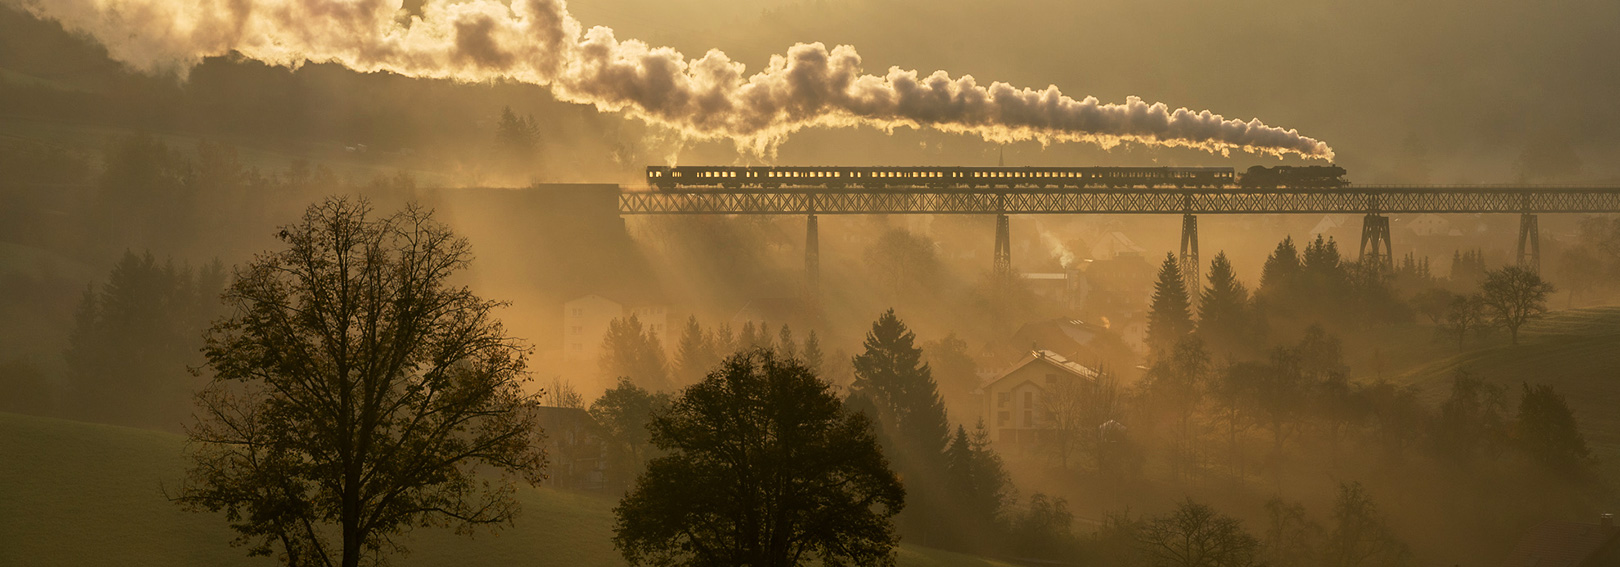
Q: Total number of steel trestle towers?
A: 5